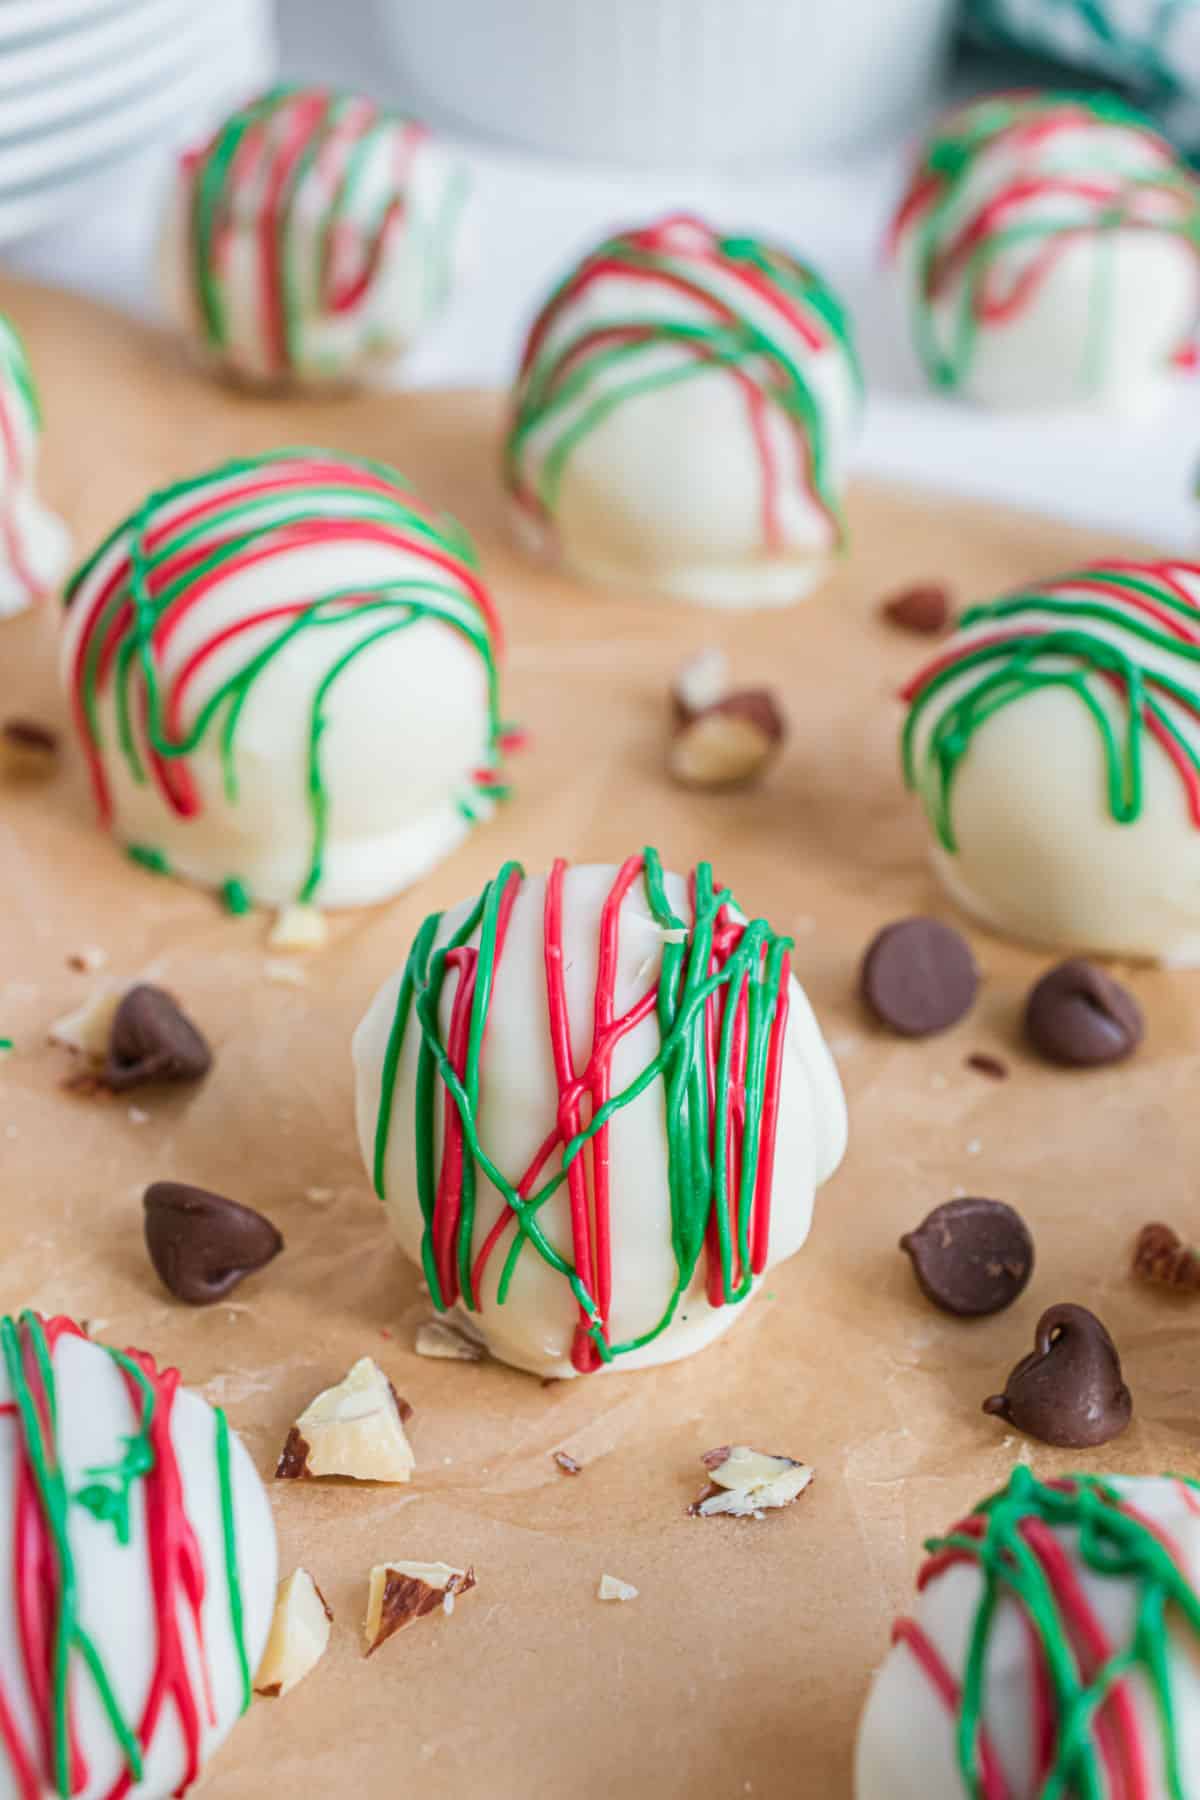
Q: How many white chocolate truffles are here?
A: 9